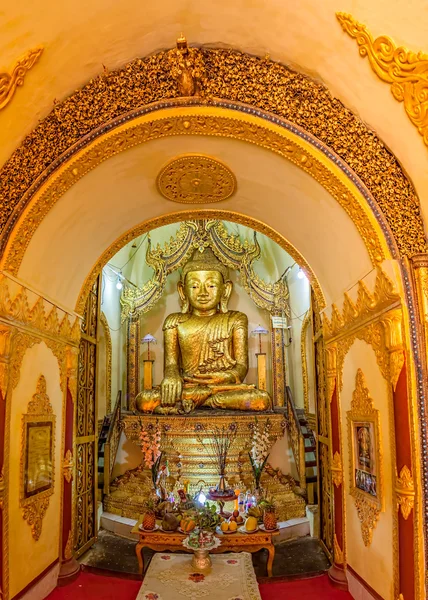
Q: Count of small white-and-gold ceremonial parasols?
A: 2